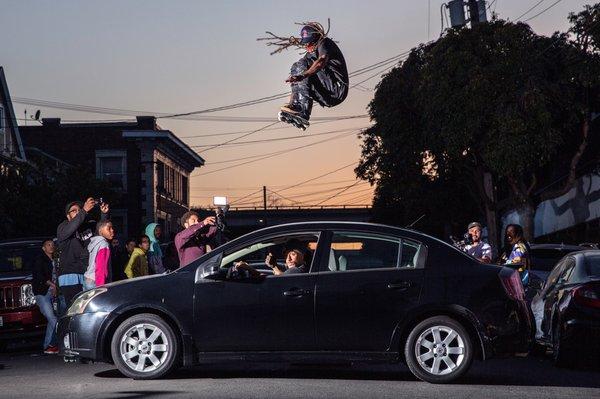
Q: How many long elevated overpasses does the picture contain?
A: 1